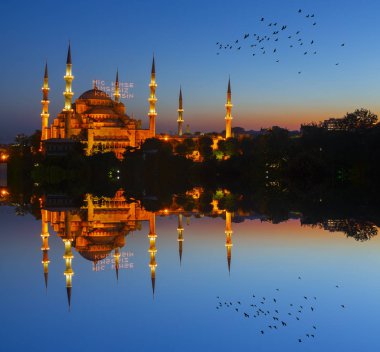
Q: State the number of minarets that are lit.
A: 6